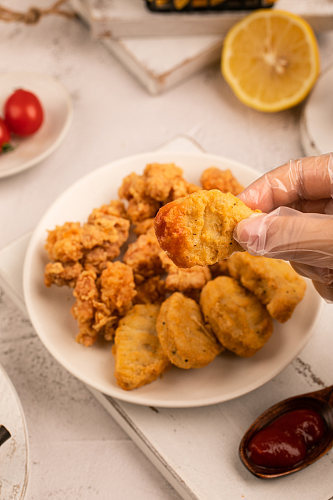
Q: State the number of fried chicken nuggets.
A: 5